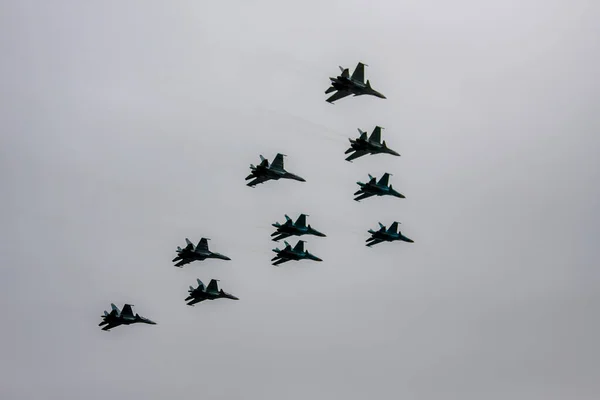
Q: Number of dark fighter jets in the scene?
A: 10